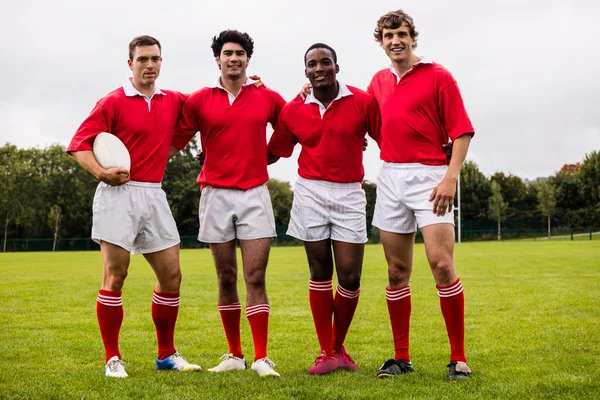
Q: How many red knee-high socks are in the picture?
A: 8